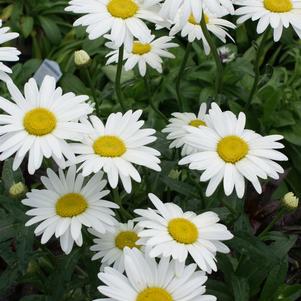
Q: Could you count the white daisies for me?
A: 14